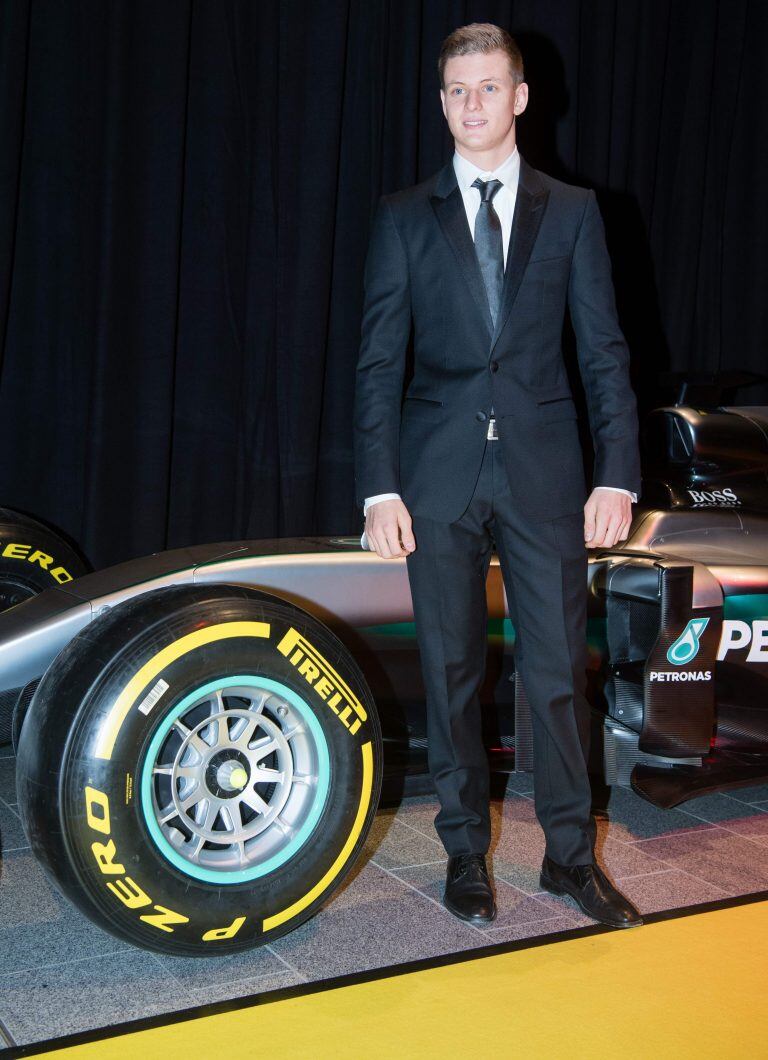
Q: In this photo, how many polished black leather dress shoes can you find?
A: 2